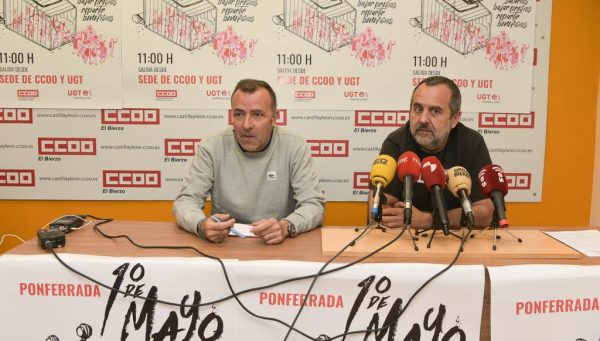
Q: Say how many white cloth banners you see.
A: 3